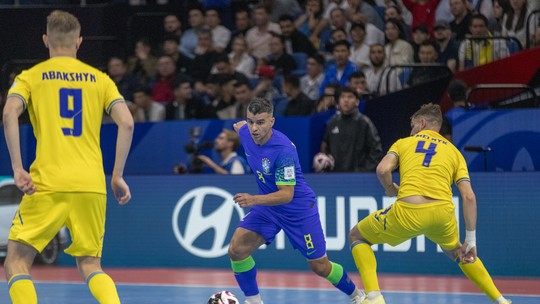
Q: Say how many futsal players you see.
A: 3